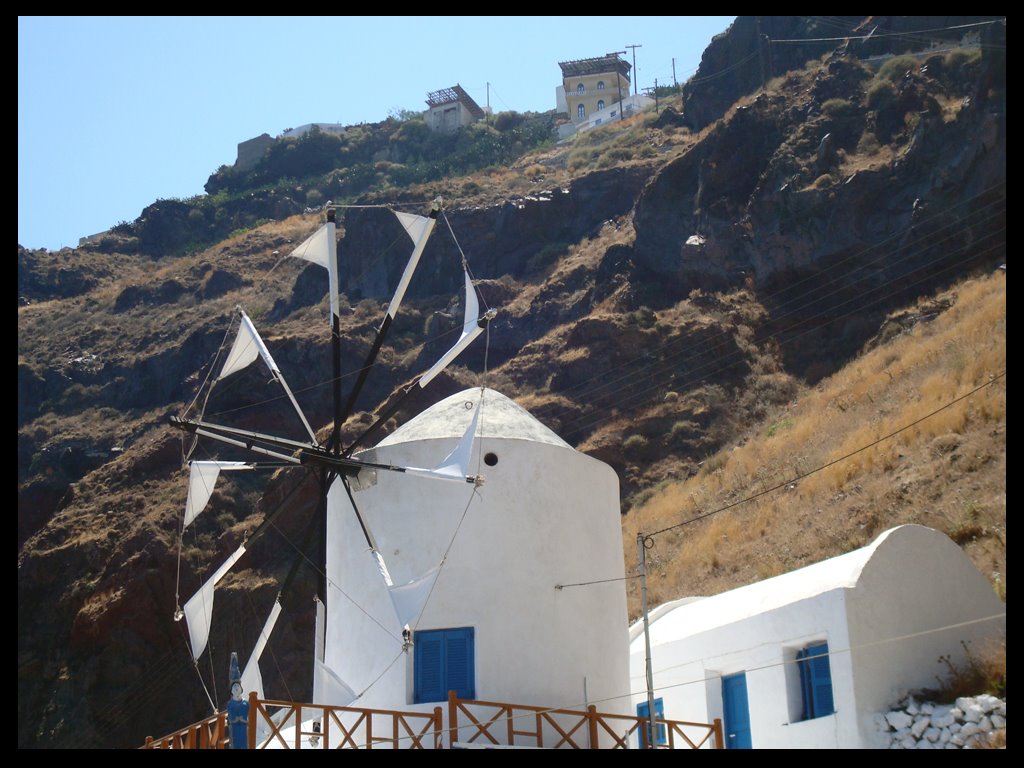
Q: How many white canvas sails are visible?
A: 10